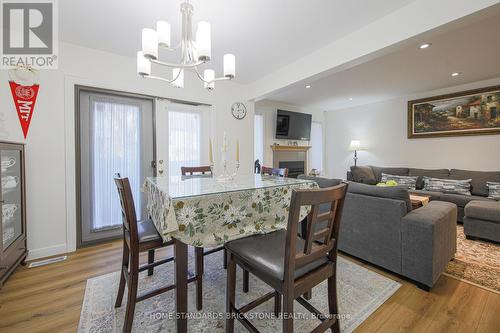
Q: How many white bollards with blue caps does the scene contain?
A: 0